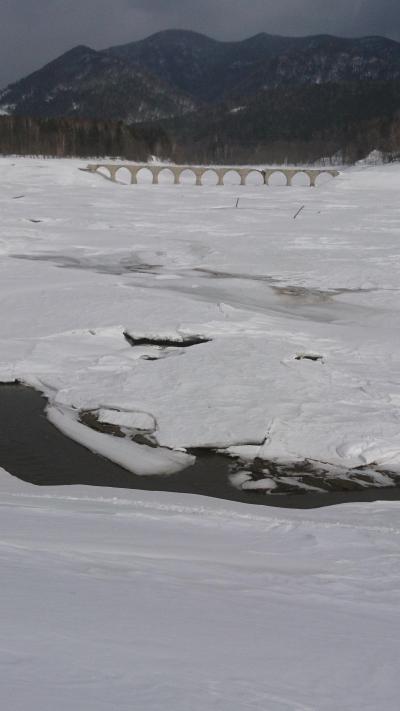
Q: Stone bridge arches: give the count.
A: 11